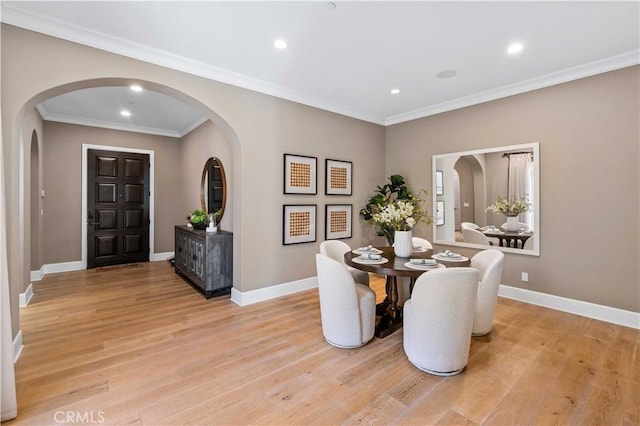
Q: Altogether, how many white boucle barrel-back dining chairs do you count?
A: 5